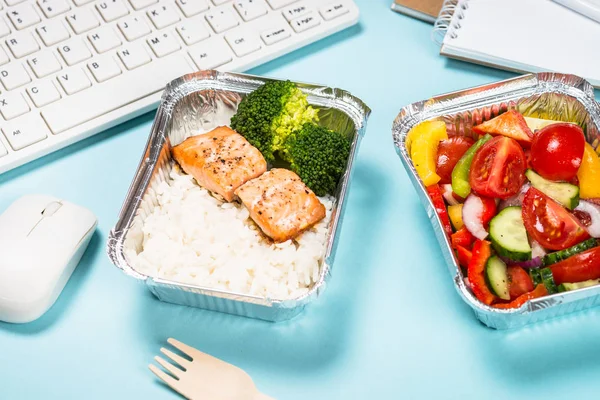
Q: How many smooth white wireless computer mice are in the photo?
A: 1